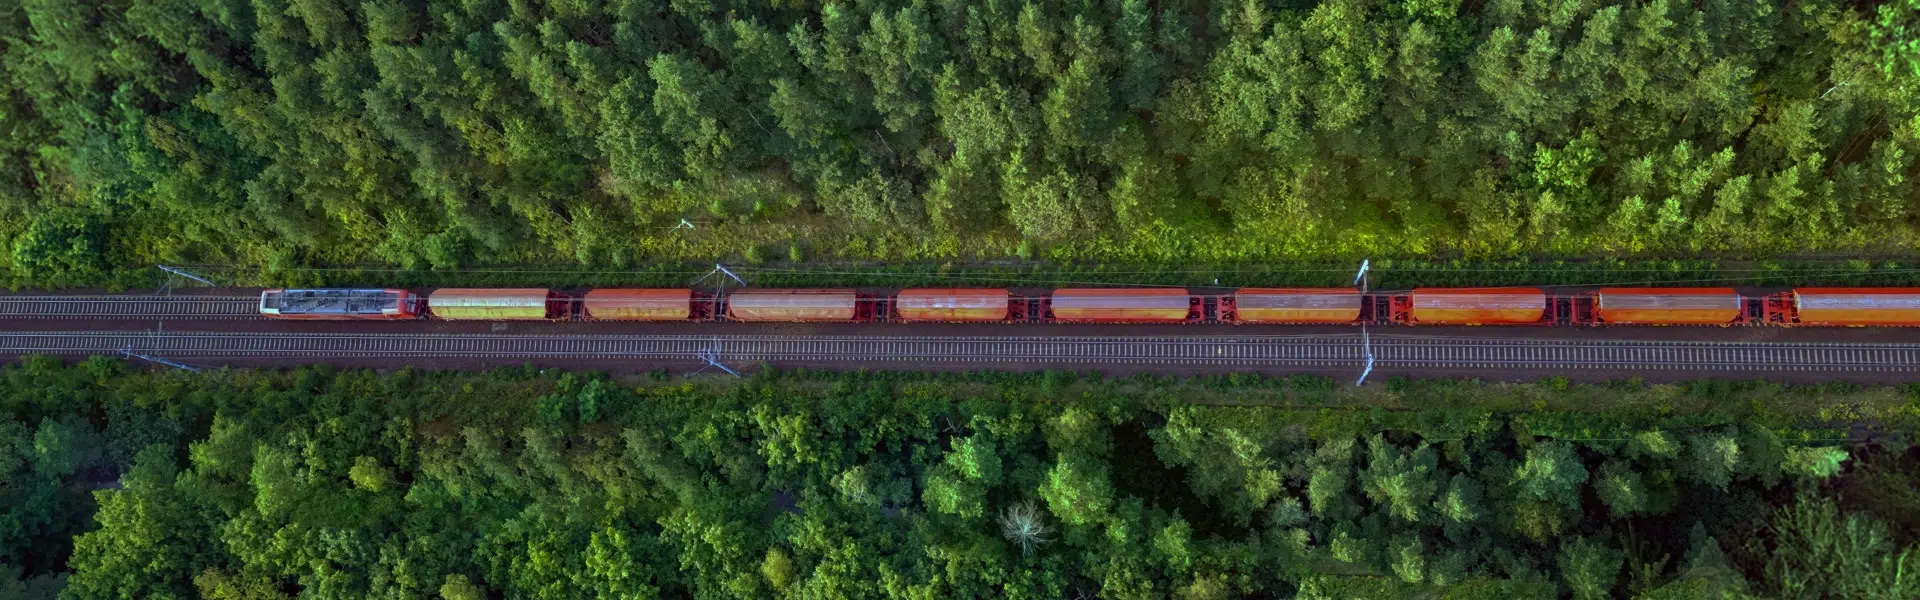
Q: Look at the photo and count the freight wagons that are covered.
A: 9